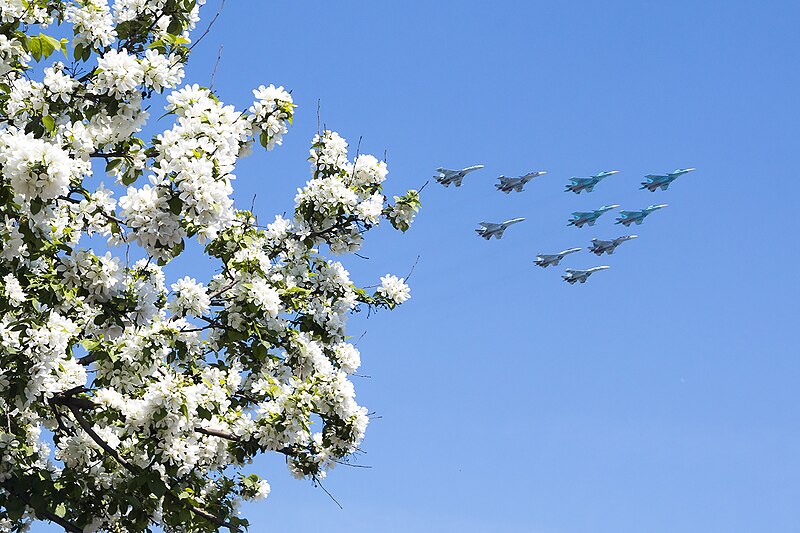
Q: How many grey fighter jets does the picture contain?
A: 6